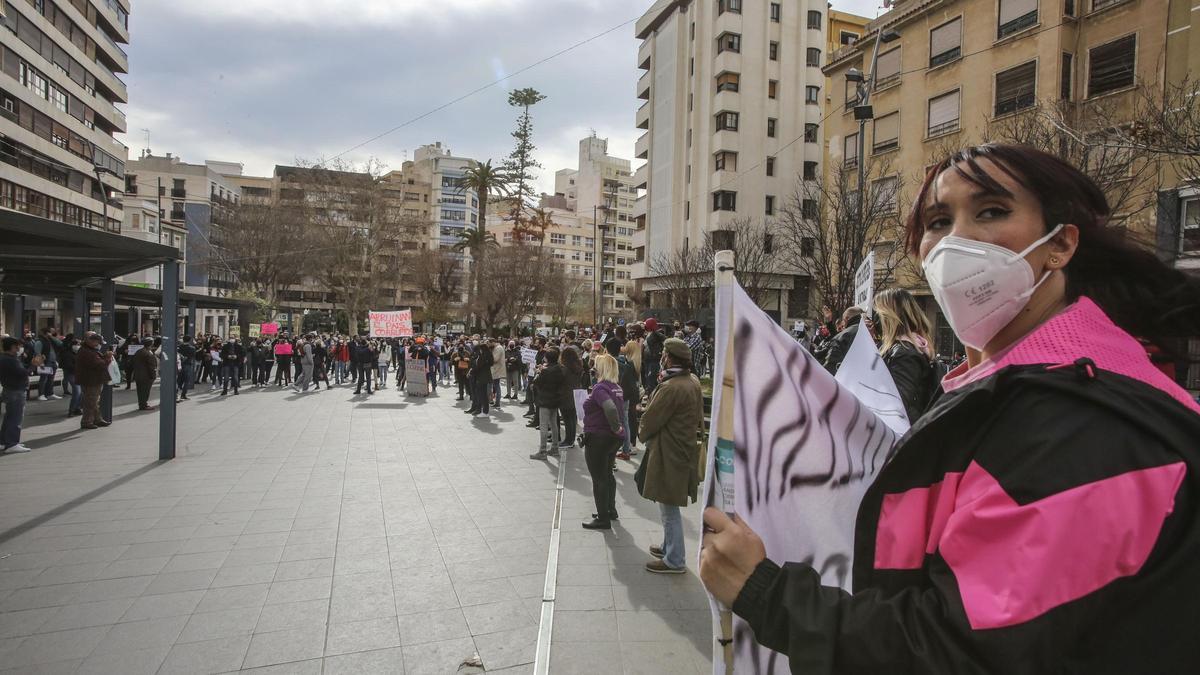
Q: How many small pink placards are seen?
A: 2